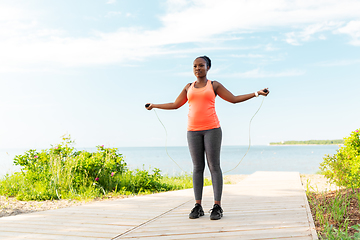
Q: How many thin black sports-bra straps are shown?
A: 2